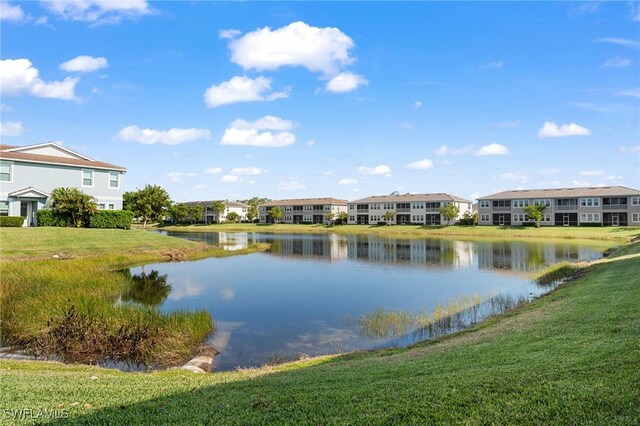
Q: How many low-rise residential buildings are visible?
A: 5